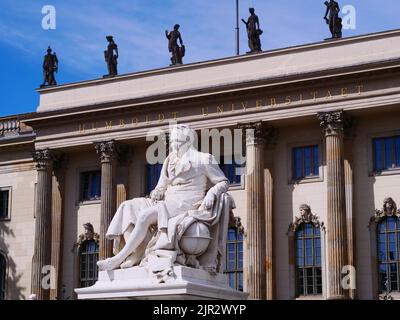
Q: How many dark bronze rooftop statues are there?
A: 5